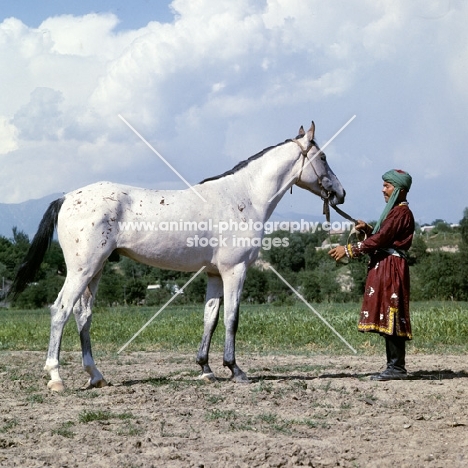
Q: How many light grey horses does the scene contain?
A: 1